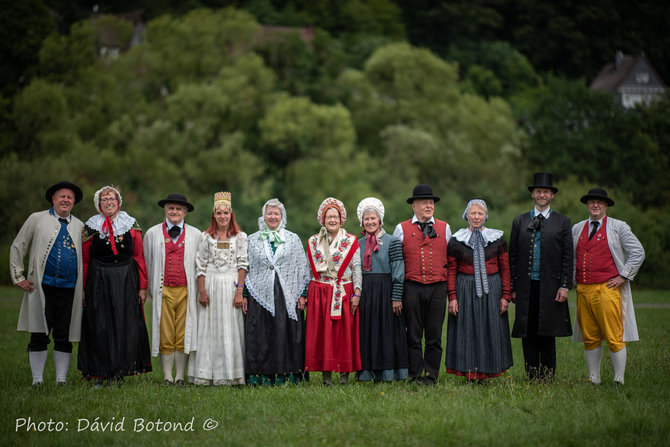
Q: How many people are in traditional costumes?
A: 11